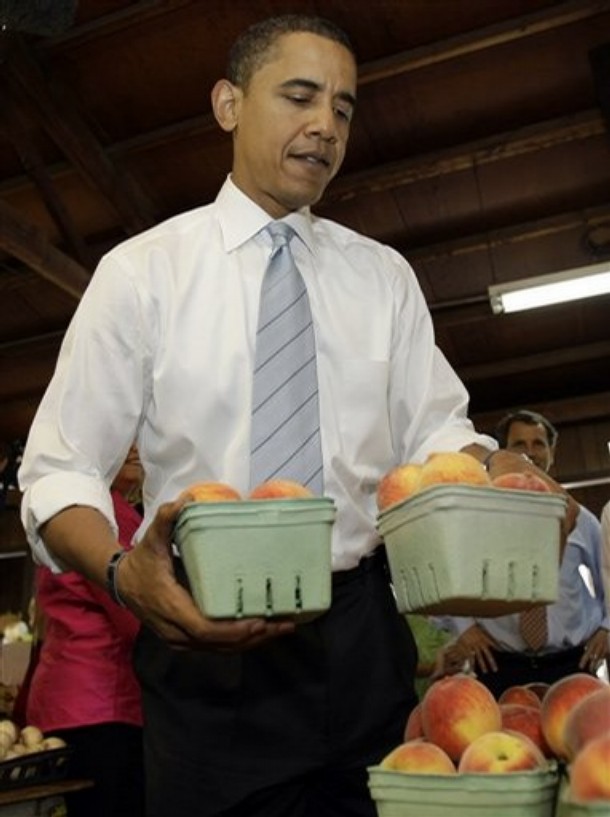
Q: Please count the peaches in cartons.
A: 15